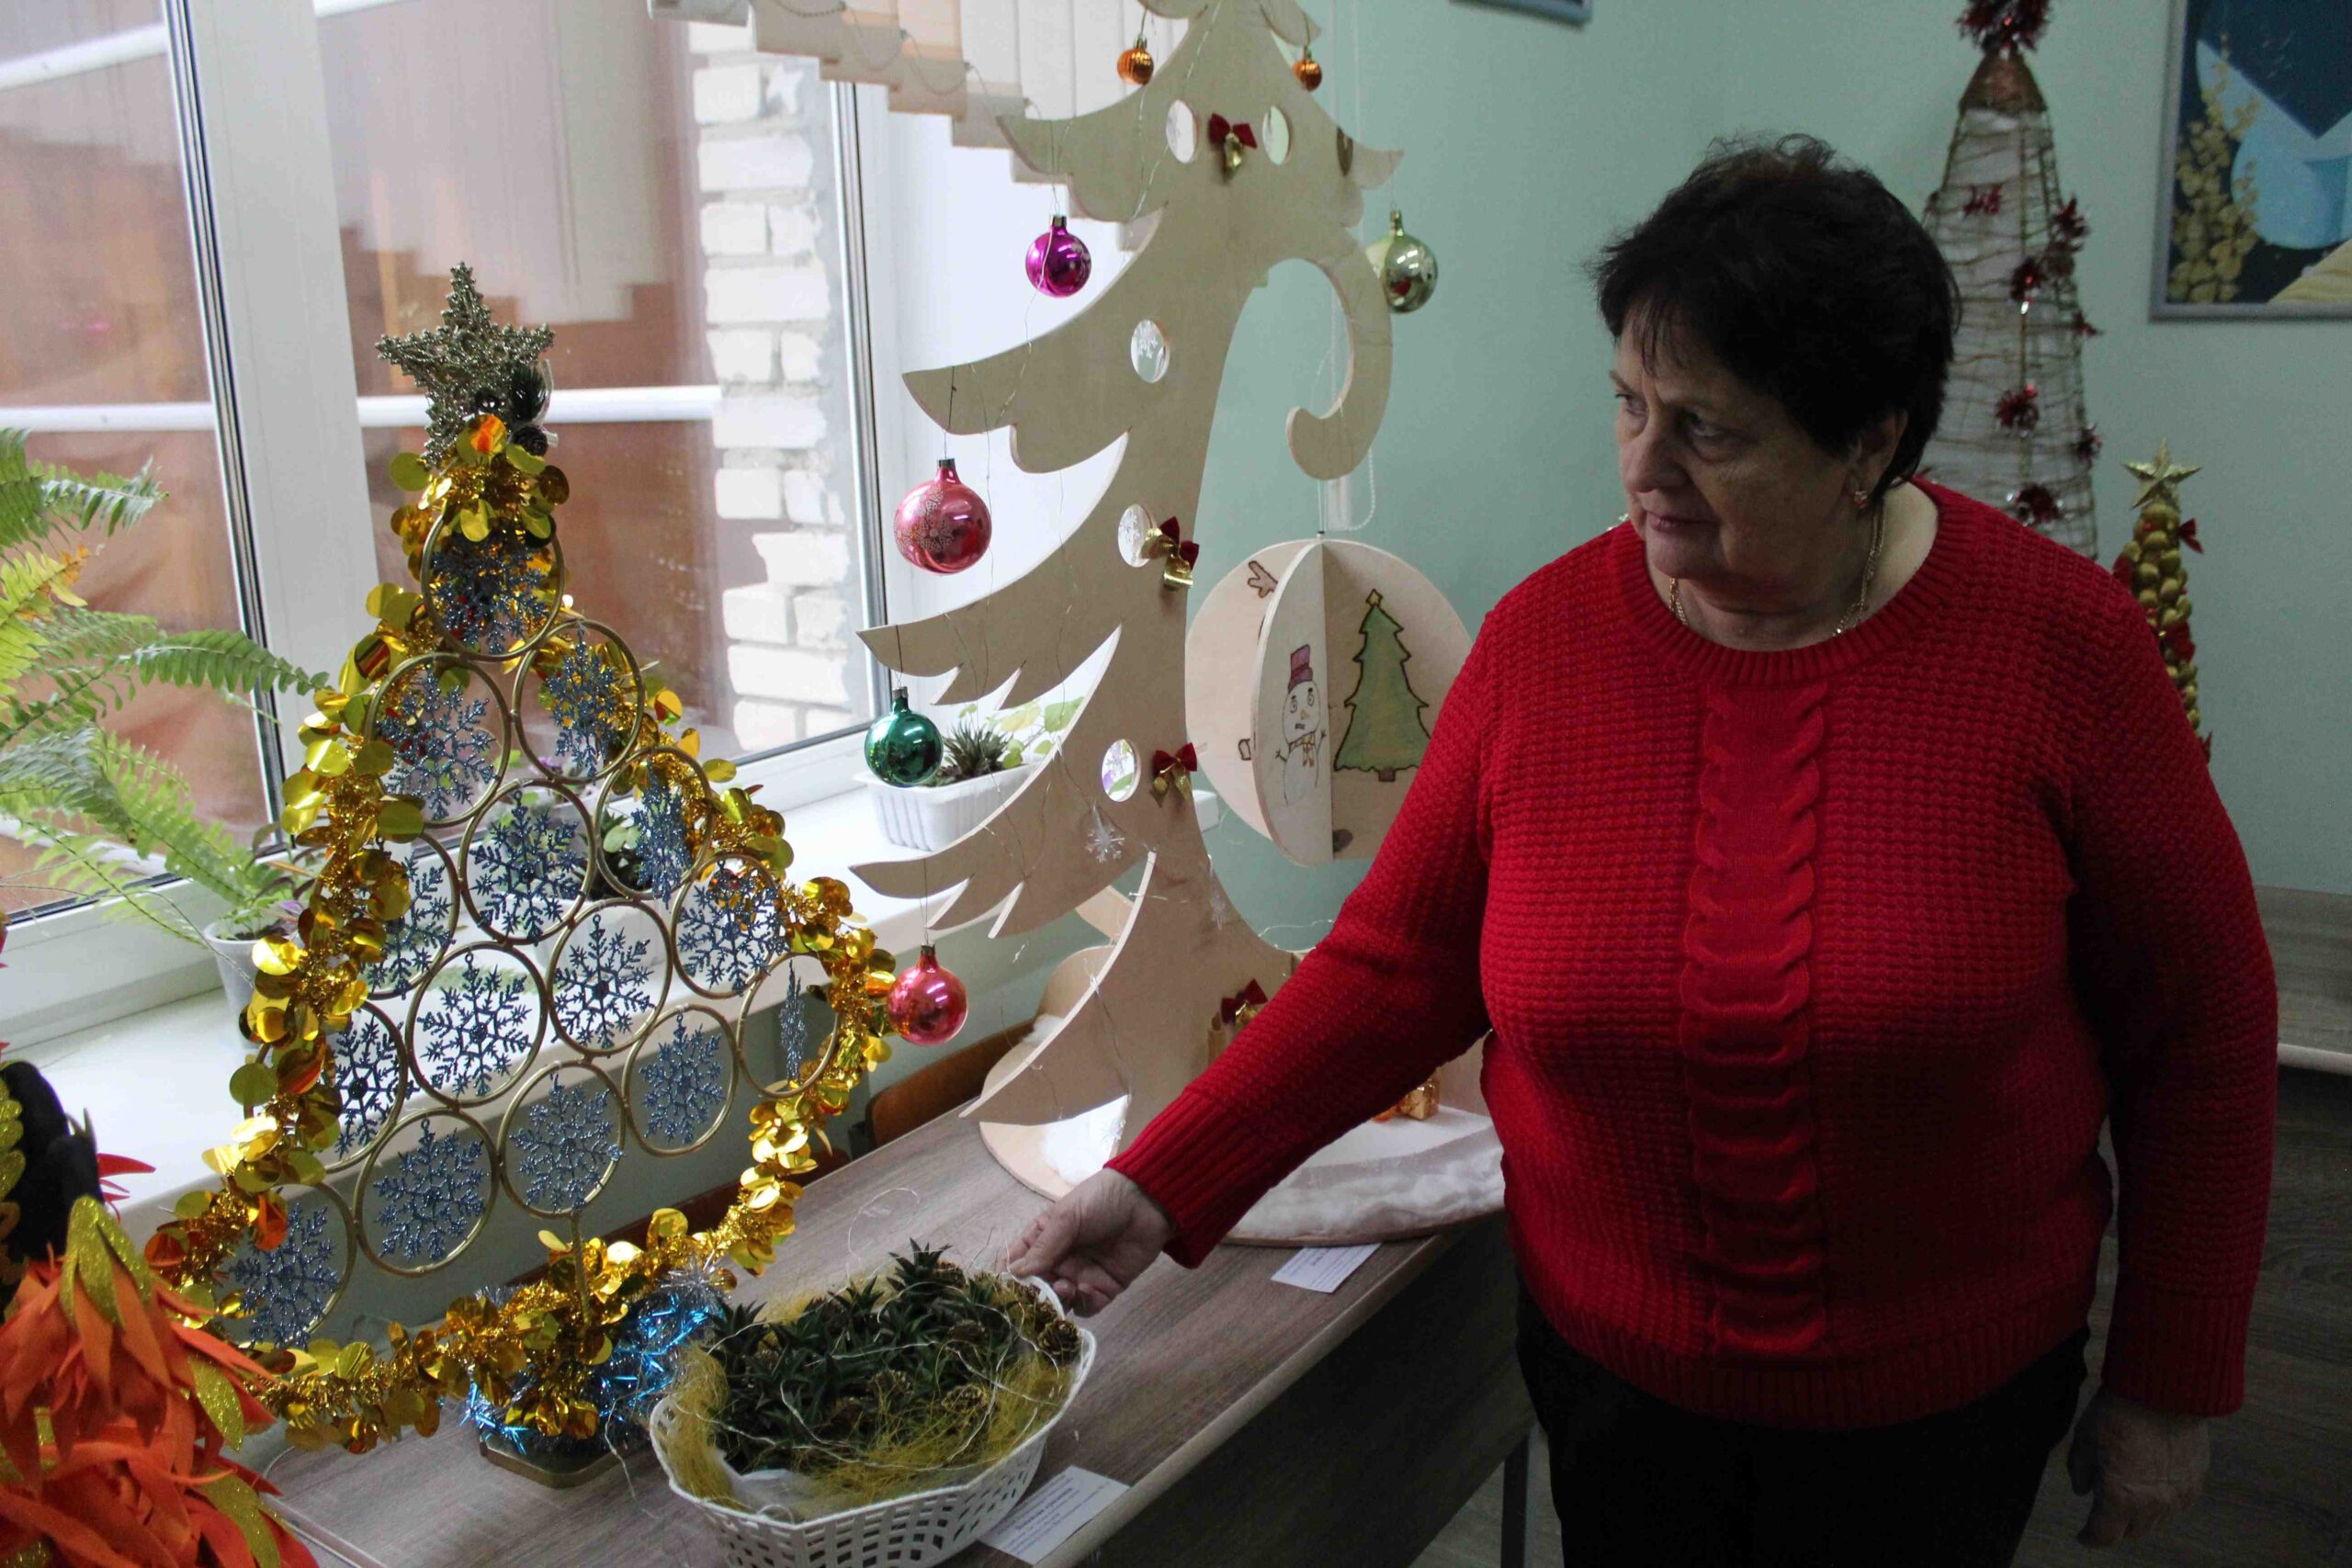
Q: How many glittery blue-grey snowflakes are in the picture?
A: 15